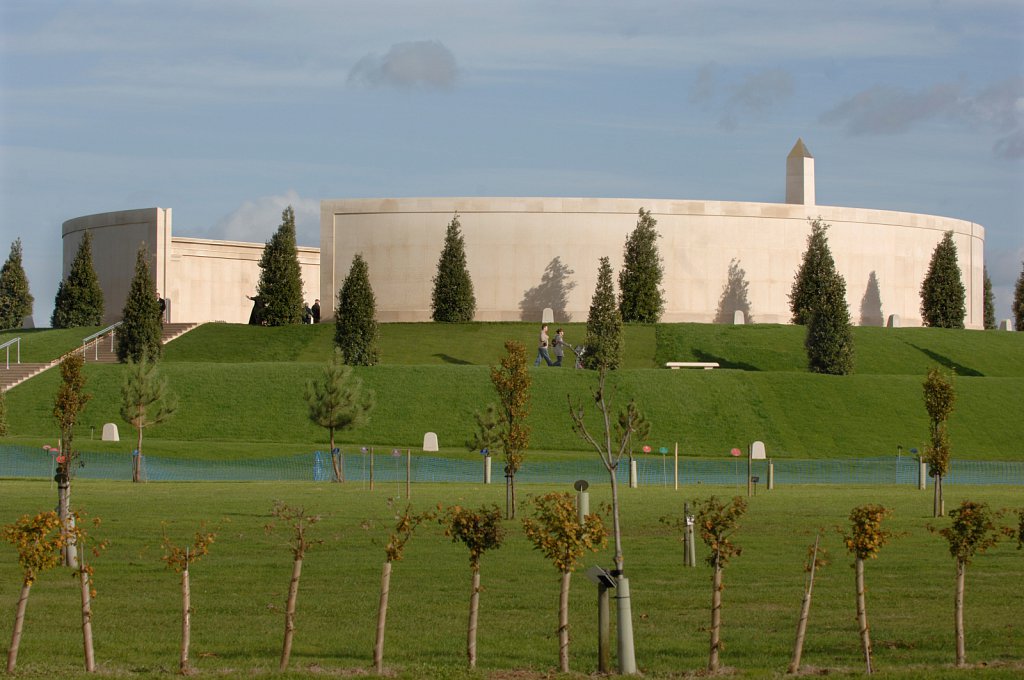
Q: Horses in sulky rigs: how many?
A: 0